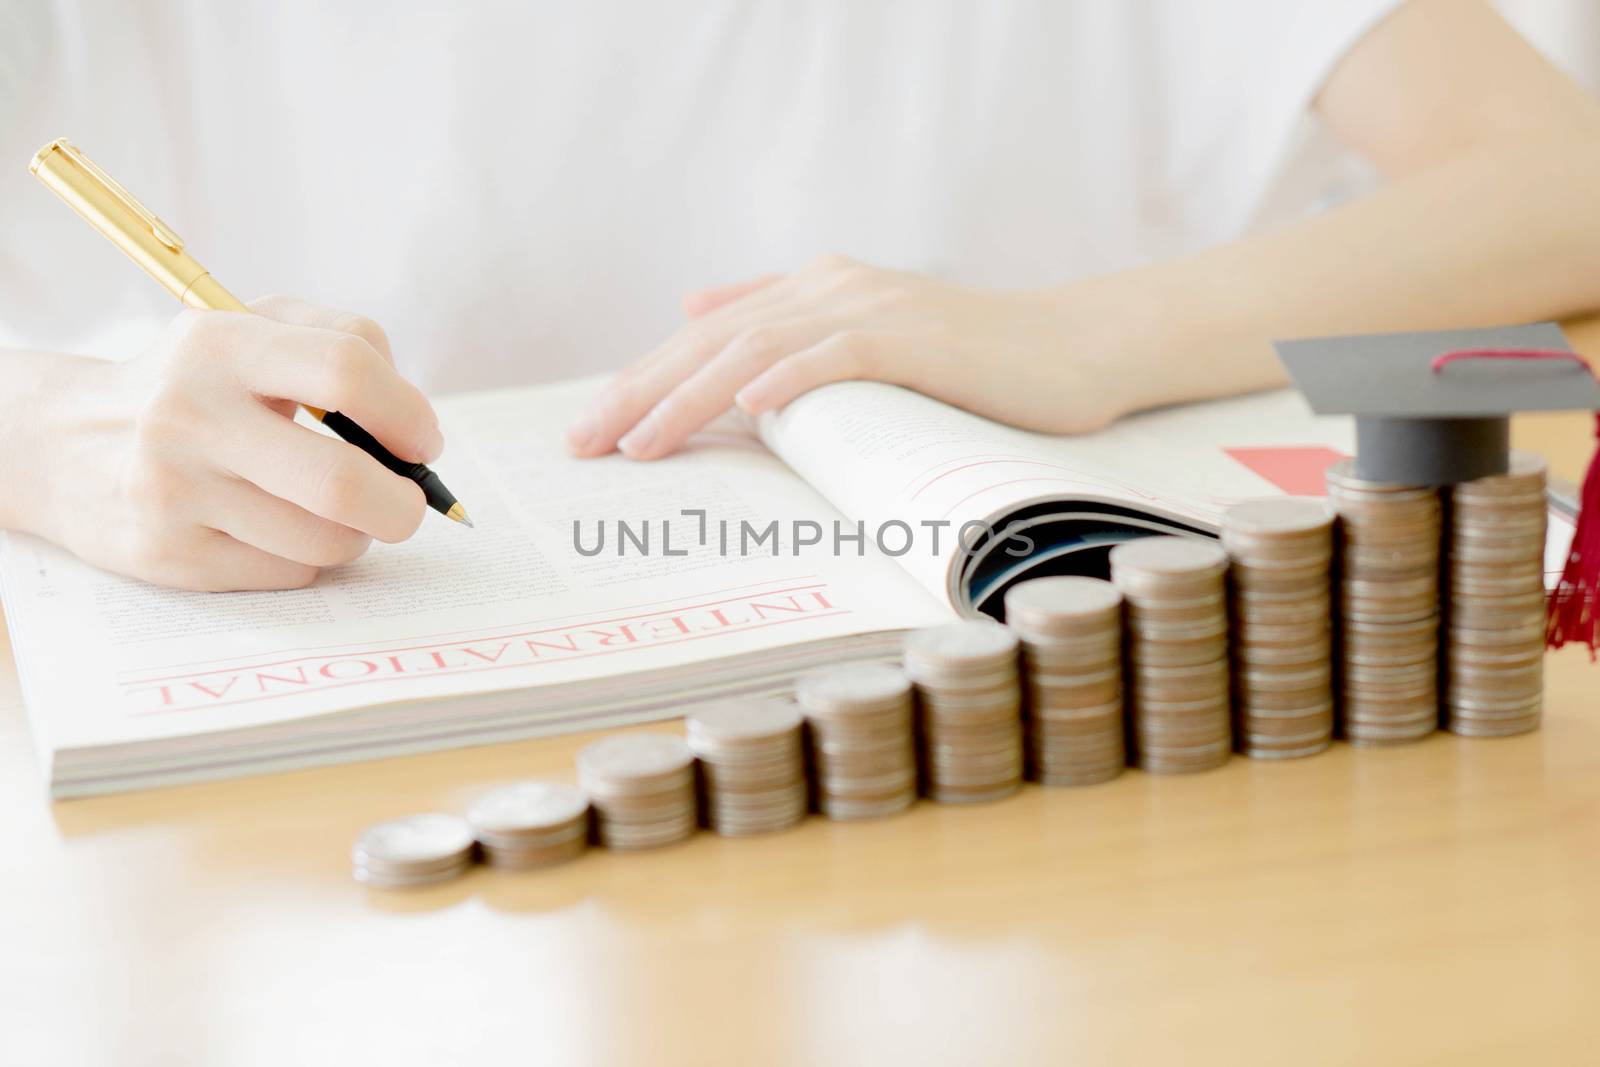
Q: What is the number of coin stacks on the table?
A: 11